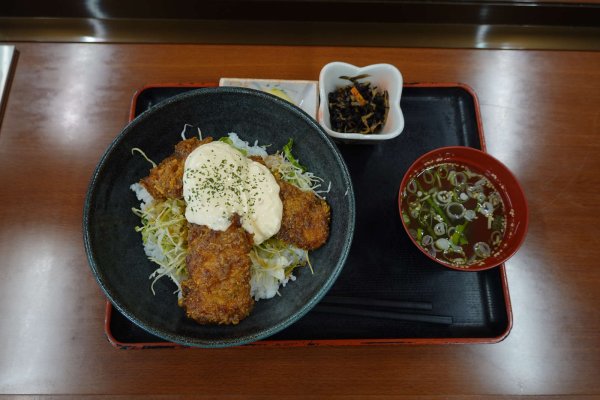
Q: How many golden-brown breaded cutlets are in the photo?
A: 3